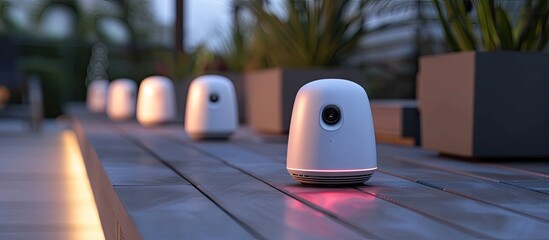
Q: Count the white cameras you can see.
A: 5